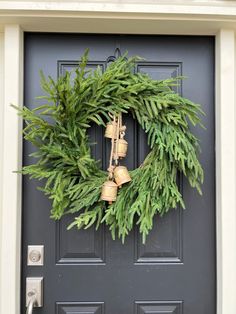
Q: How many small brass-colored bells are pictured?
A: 4